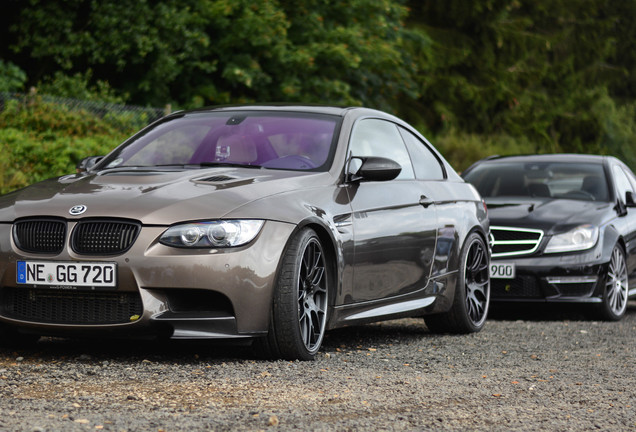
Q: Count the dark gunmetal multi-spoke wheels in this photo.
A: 2